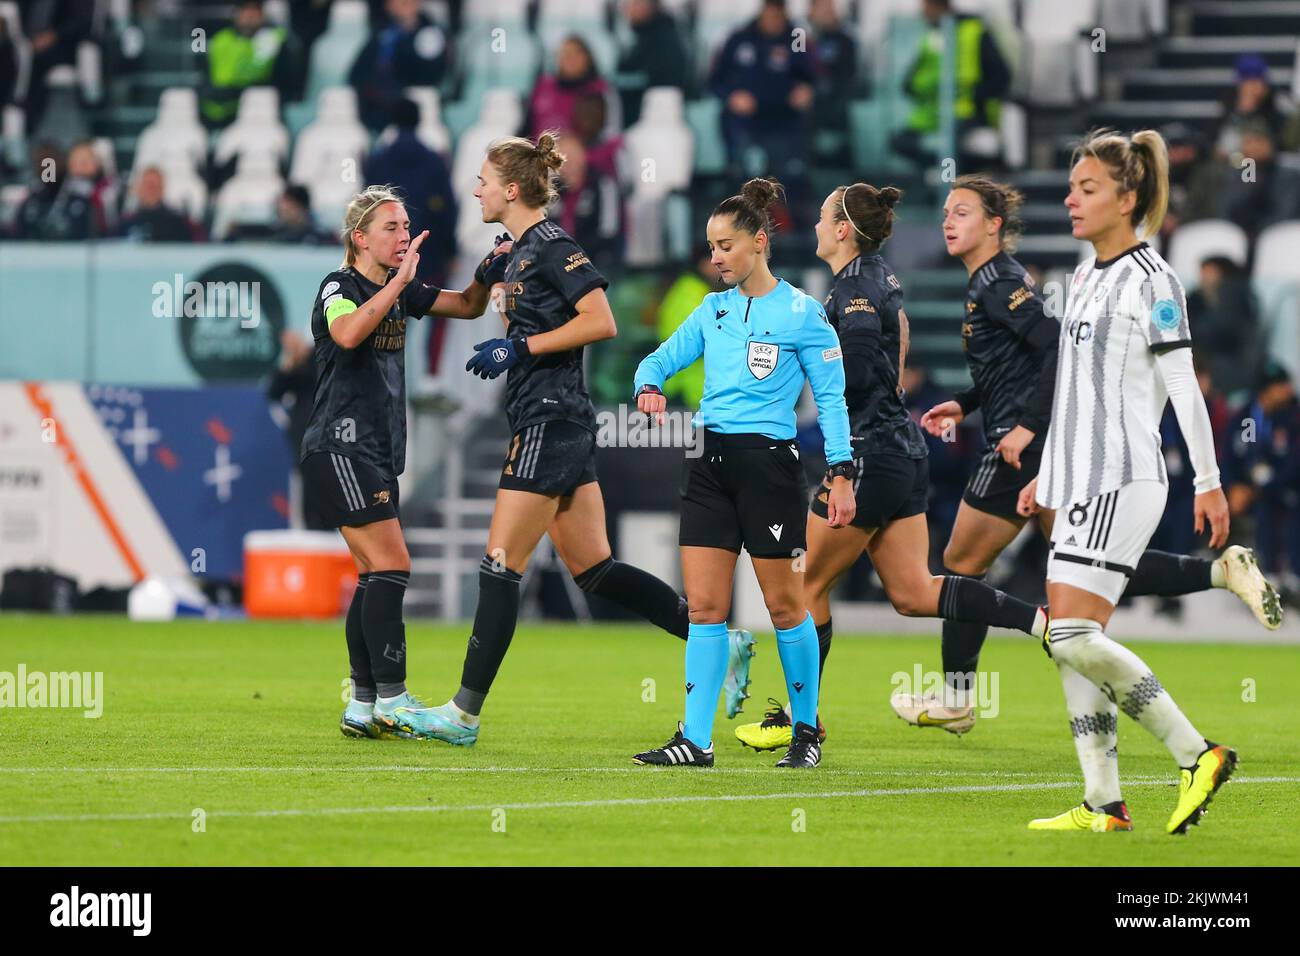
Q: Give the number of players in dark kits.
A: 4